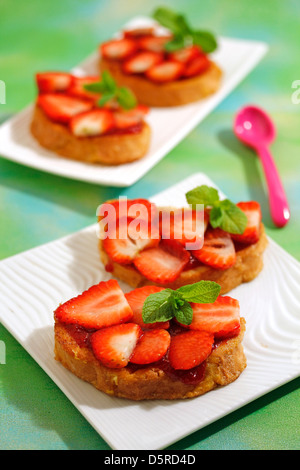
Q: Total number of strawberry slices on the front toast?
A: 6